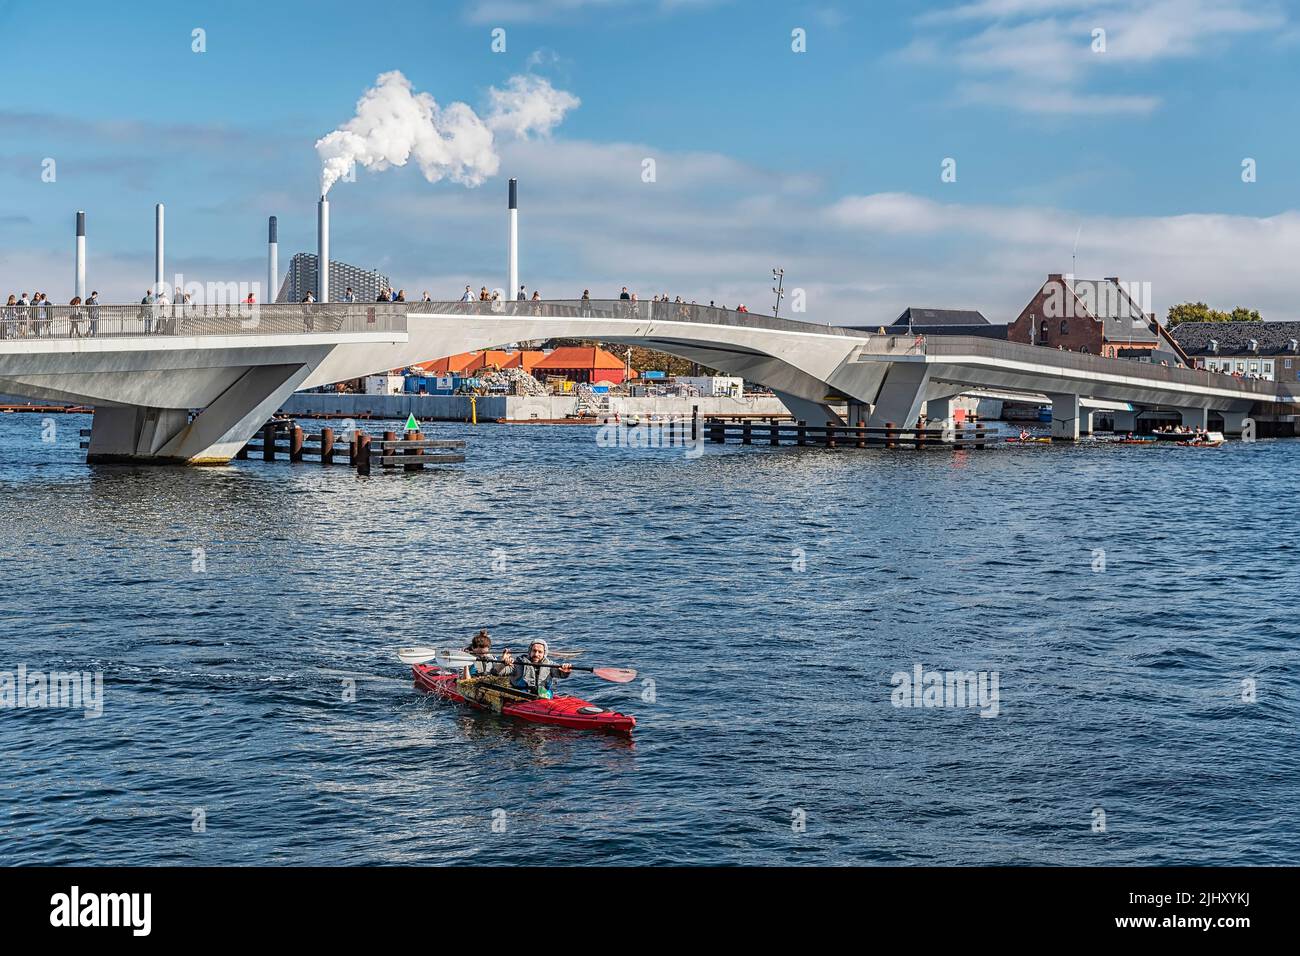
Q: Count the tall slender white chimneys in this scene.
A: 5